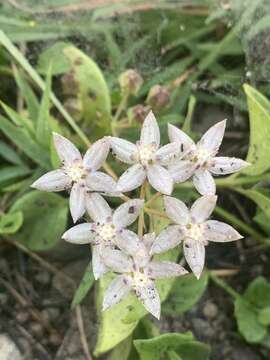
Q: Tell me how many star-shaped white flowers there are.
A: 6